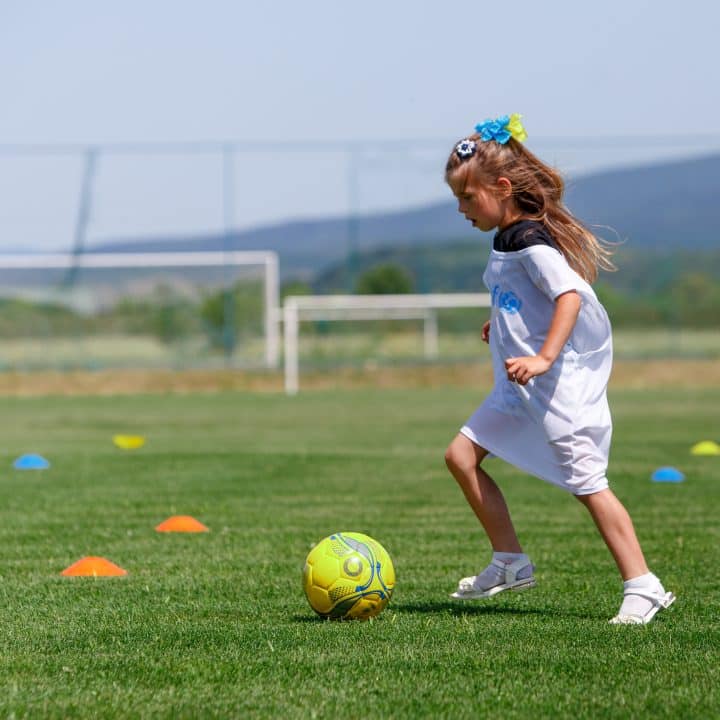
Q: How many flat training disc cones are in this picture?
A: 6